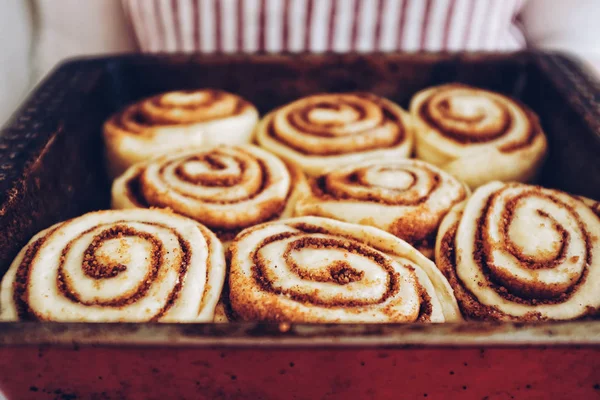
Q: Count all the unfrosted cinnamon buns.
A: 8